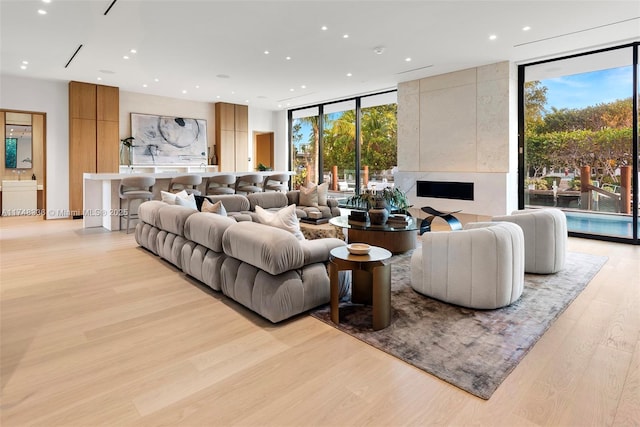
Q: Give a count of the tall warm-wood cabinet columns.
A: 2